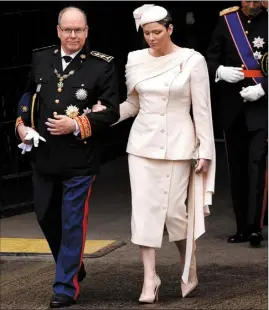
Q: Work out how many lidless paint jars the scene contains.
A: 0